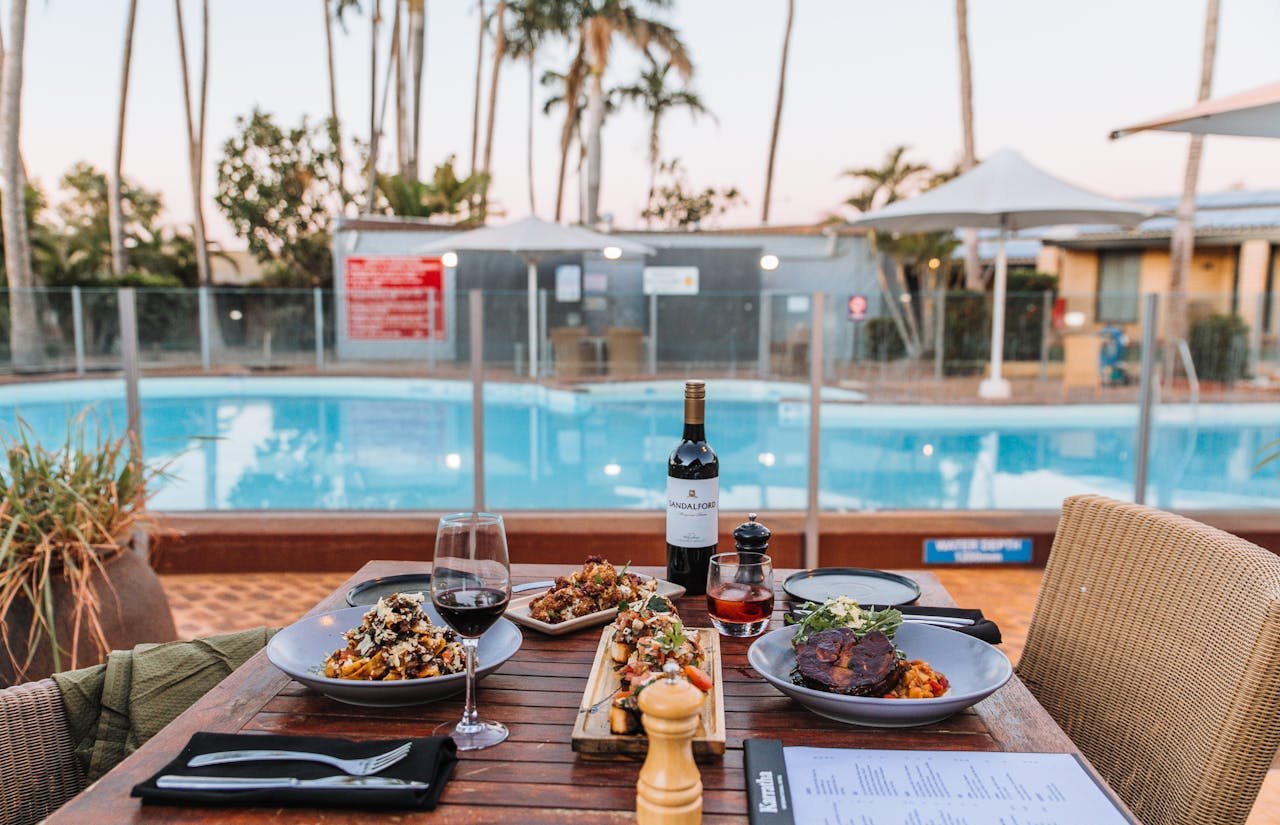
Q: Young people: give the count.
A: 0